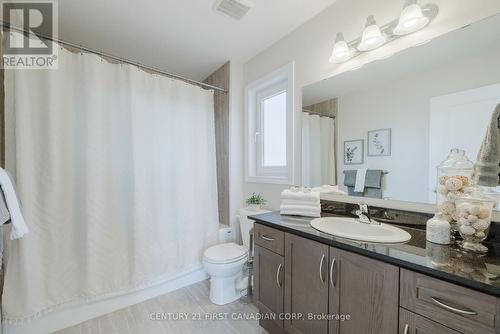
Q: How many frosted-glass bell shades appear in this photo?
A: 3